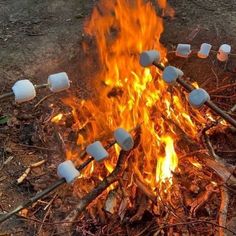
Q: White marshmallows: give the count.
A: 11